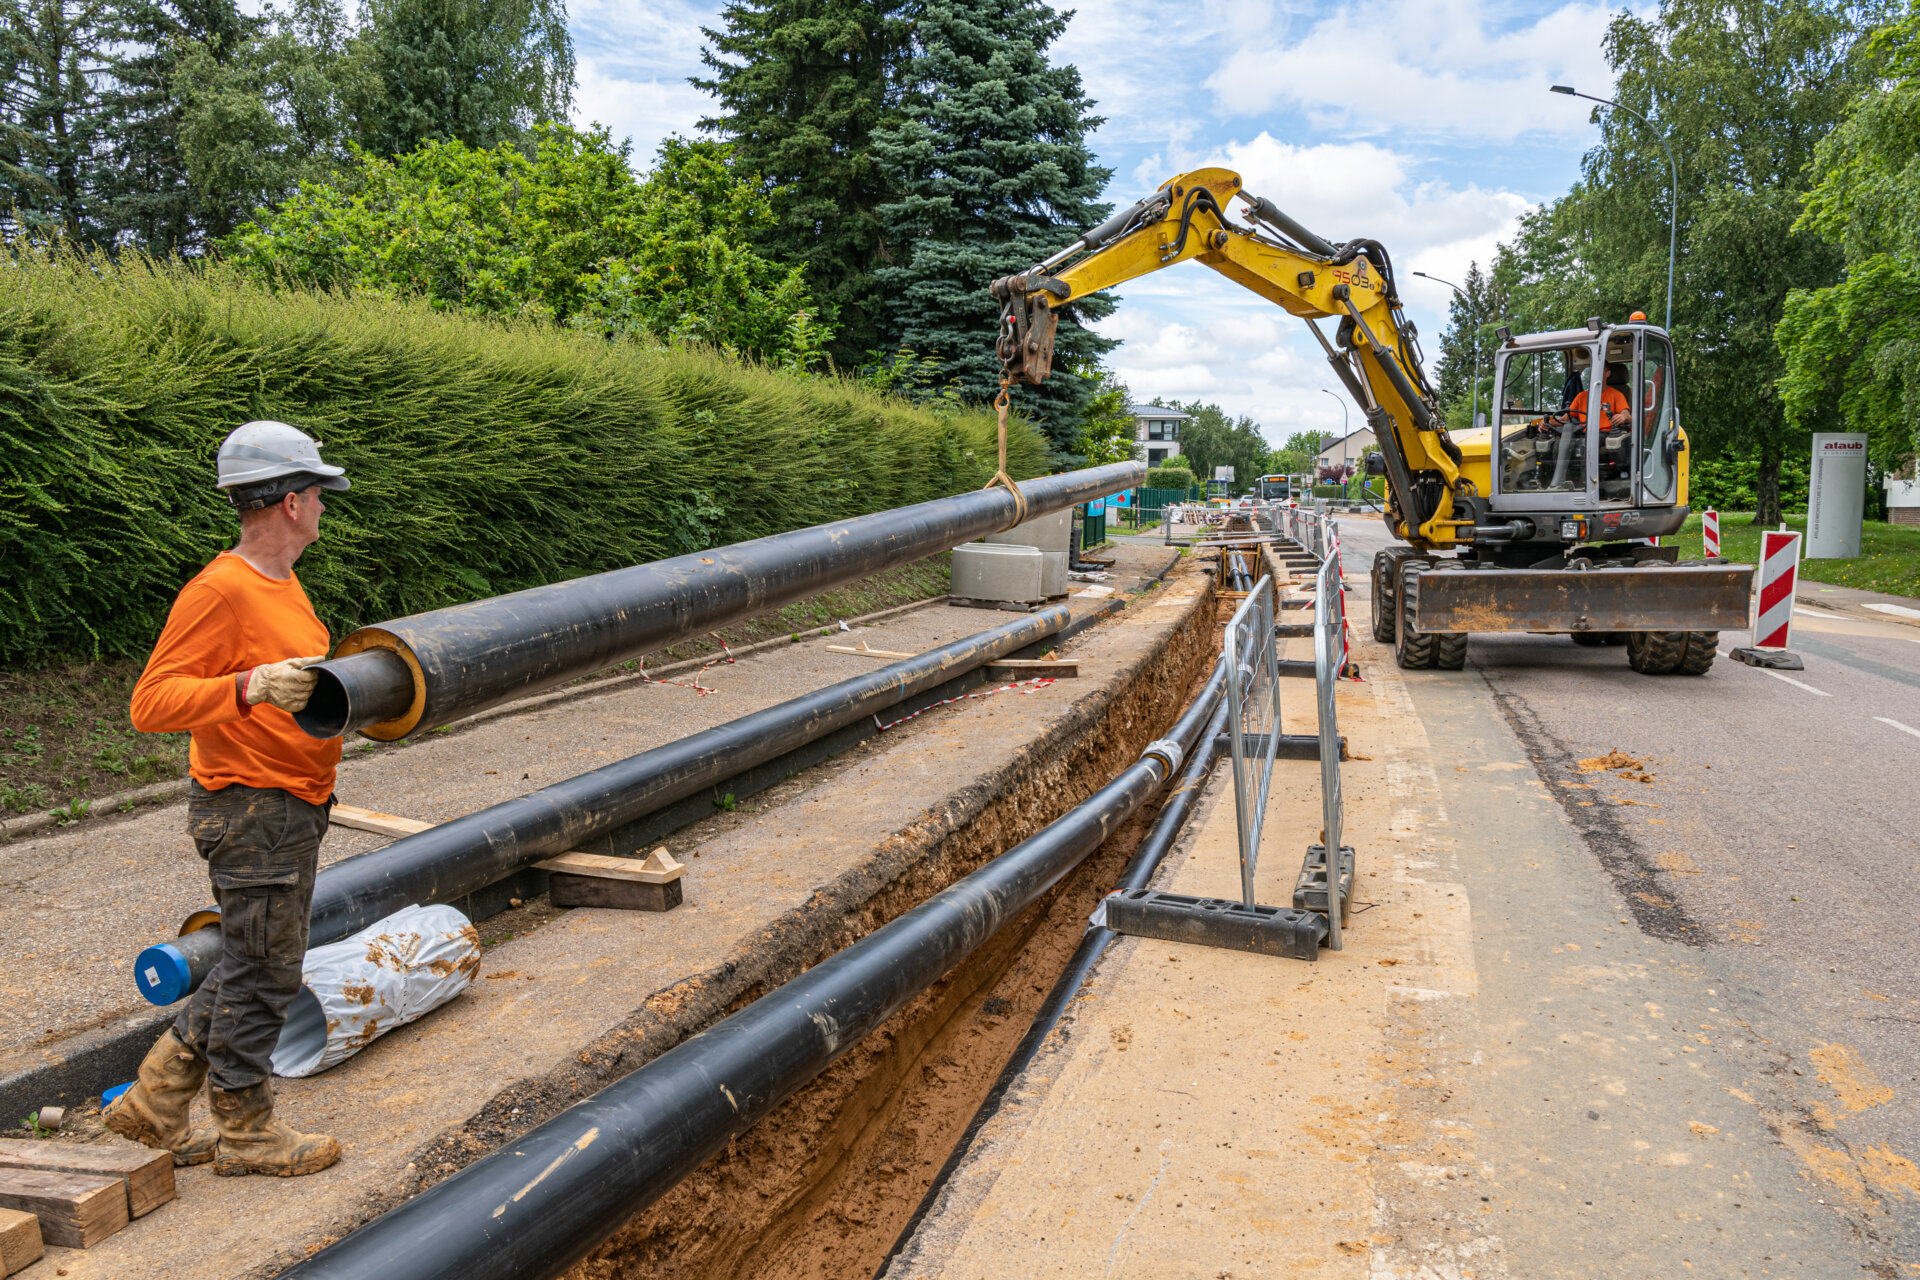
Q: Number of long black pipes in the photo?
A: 4